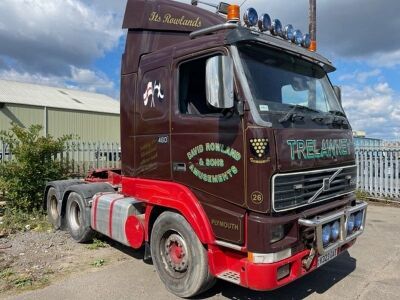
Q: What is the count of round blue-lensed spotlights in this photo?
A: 10